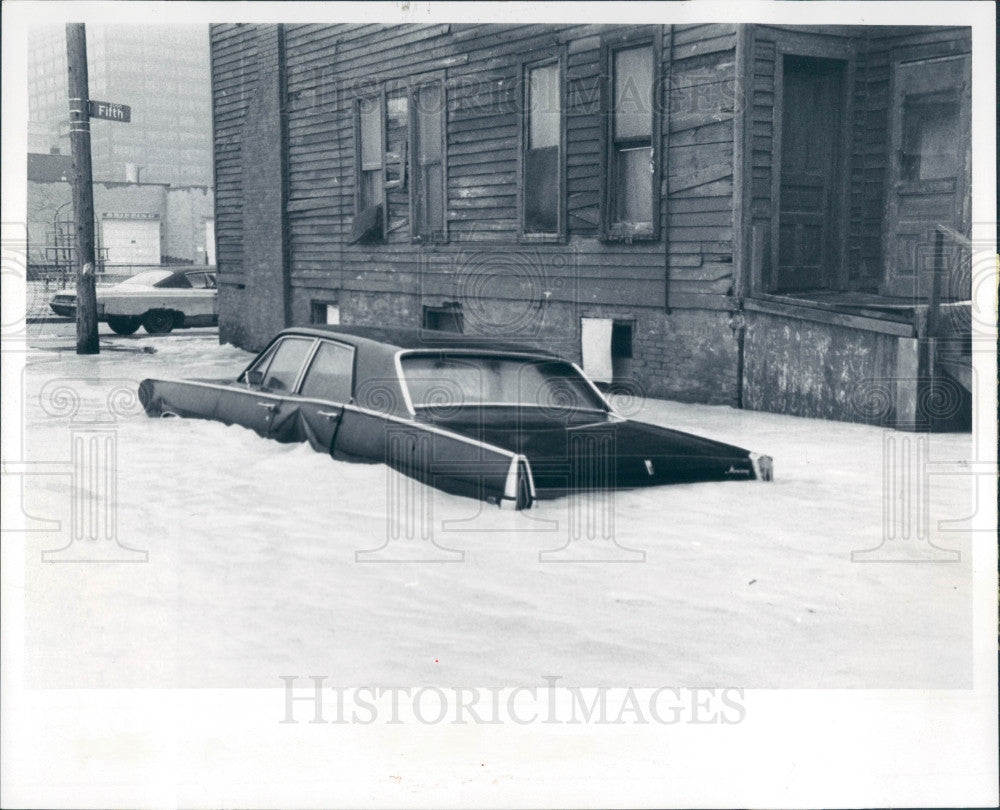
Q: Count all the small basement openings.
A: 3